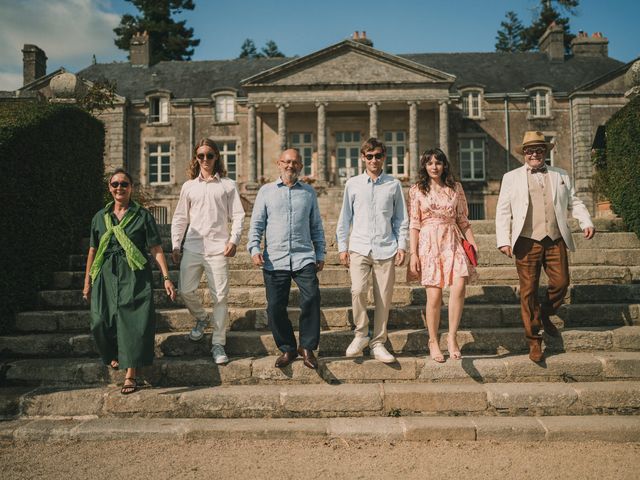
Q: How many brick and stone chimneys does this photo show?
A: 5